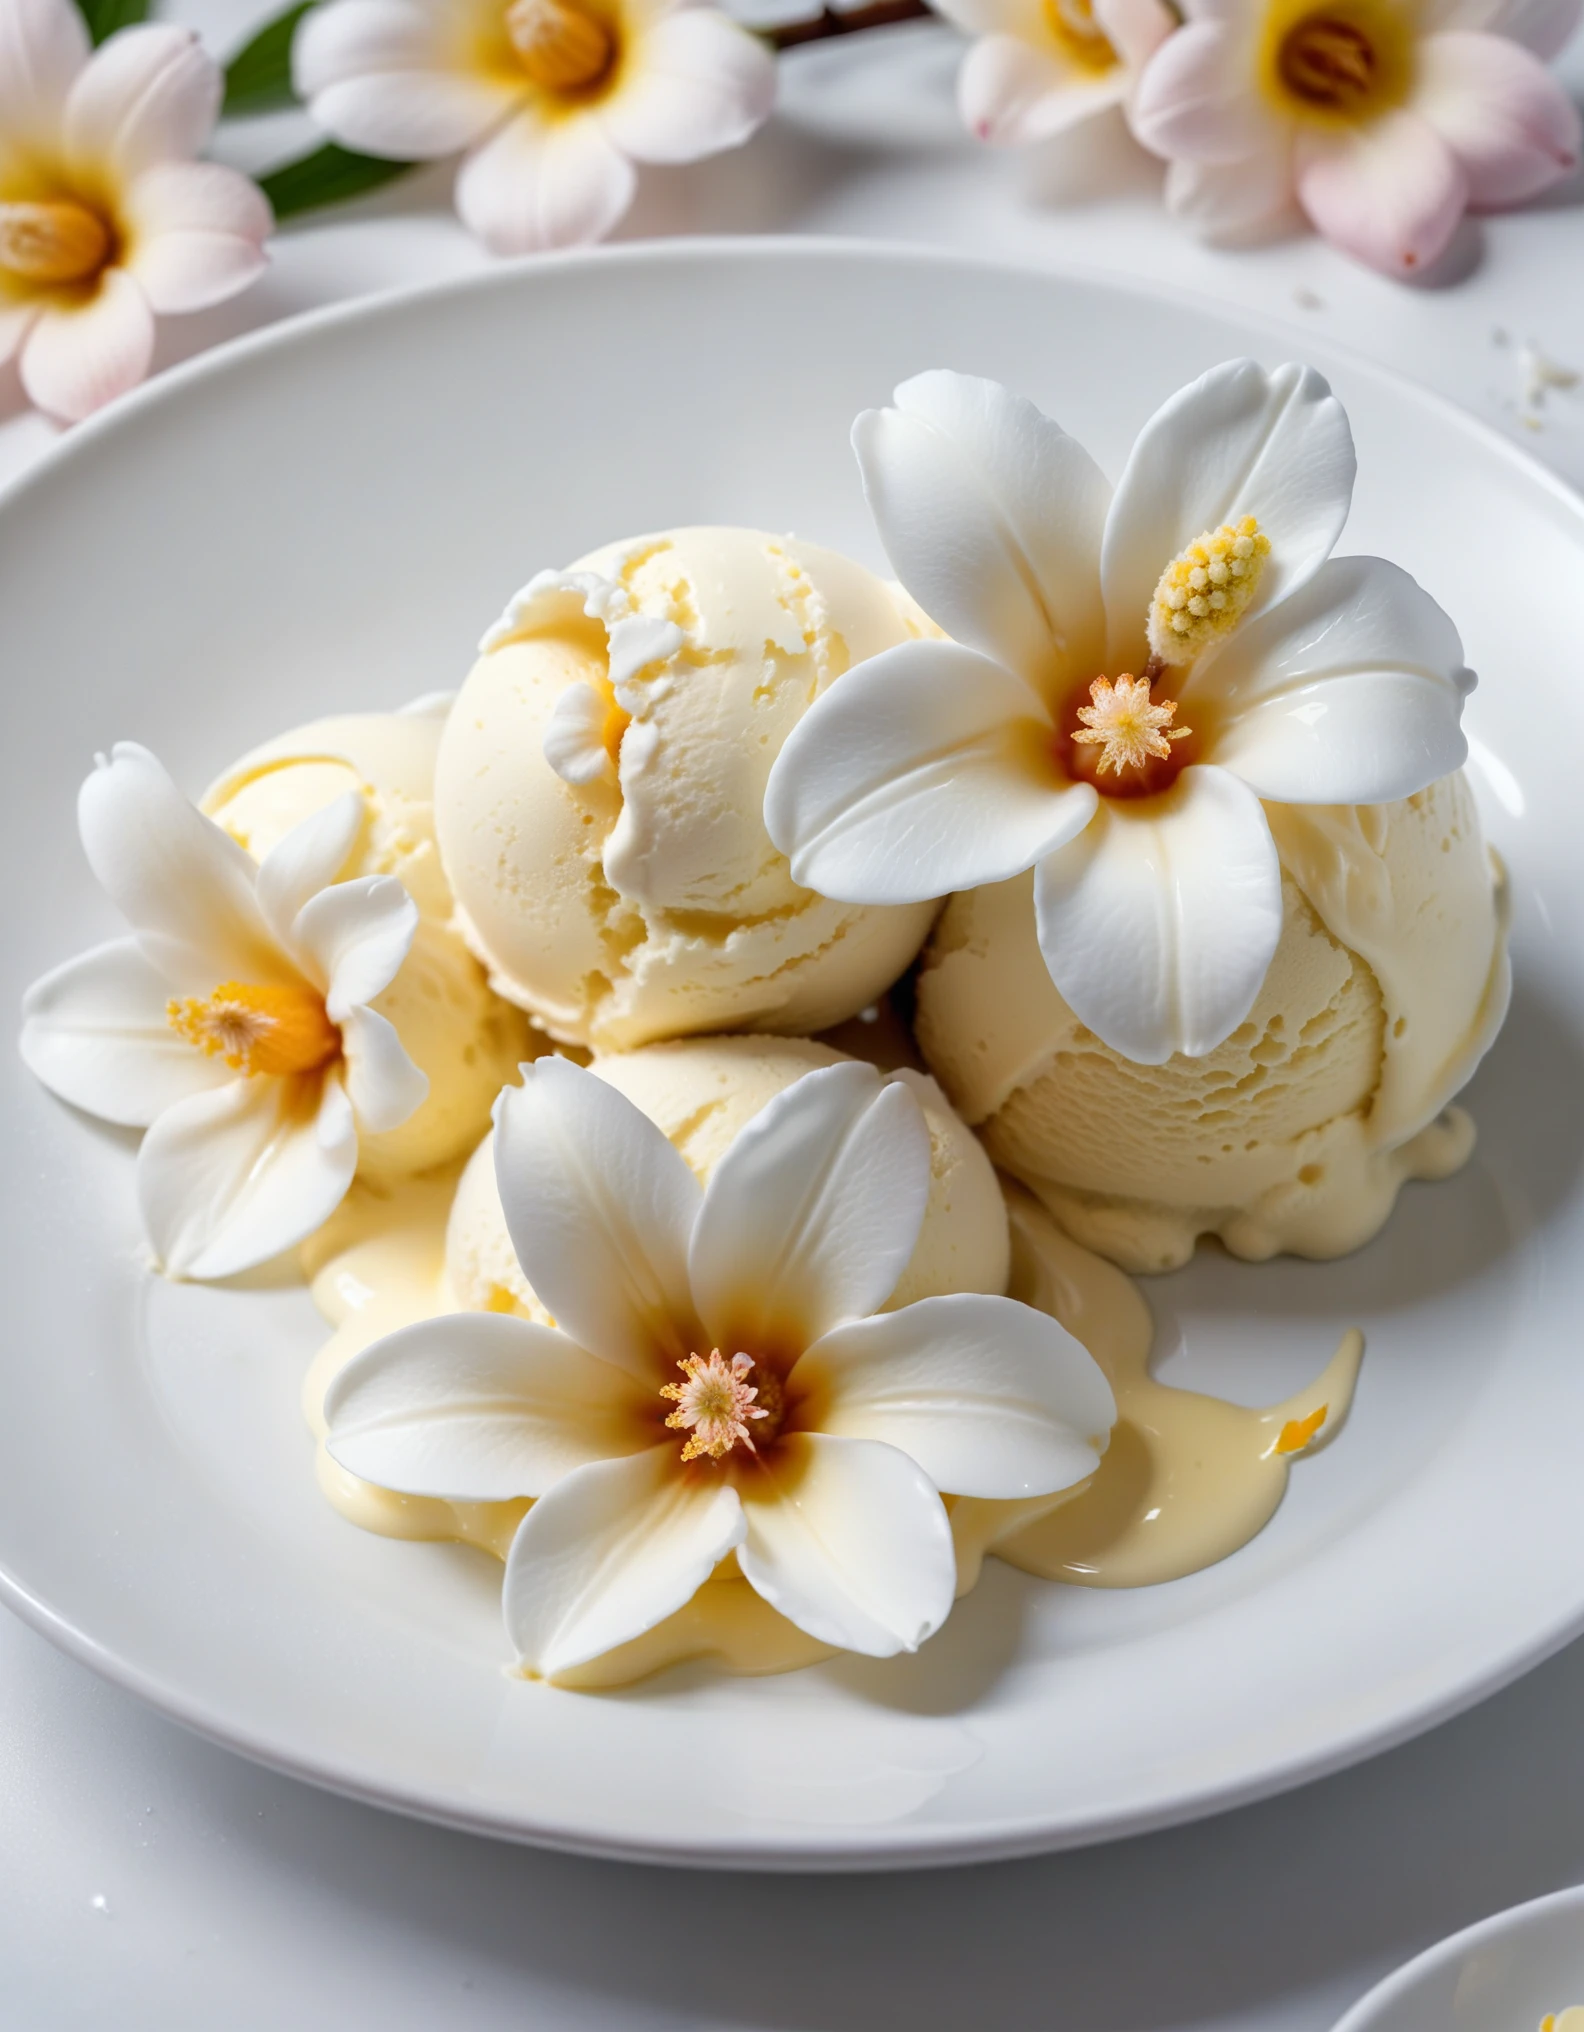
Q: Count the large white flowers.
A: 3